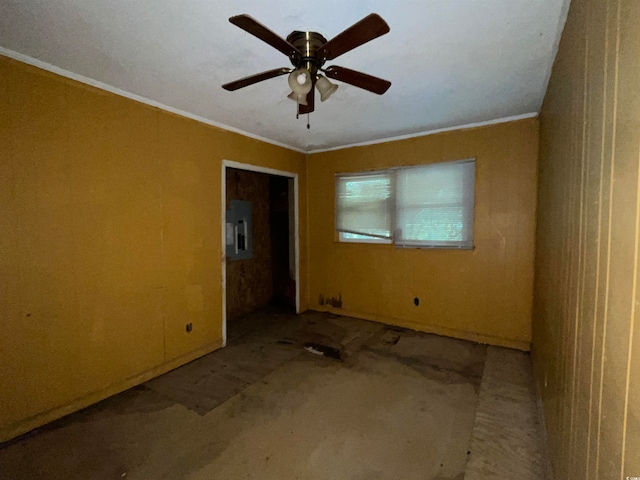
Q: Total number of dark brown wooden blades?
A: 5